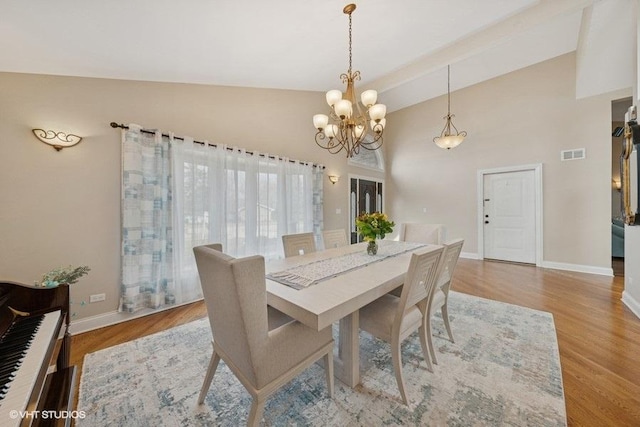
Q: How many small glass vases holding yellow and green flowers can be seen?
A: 1